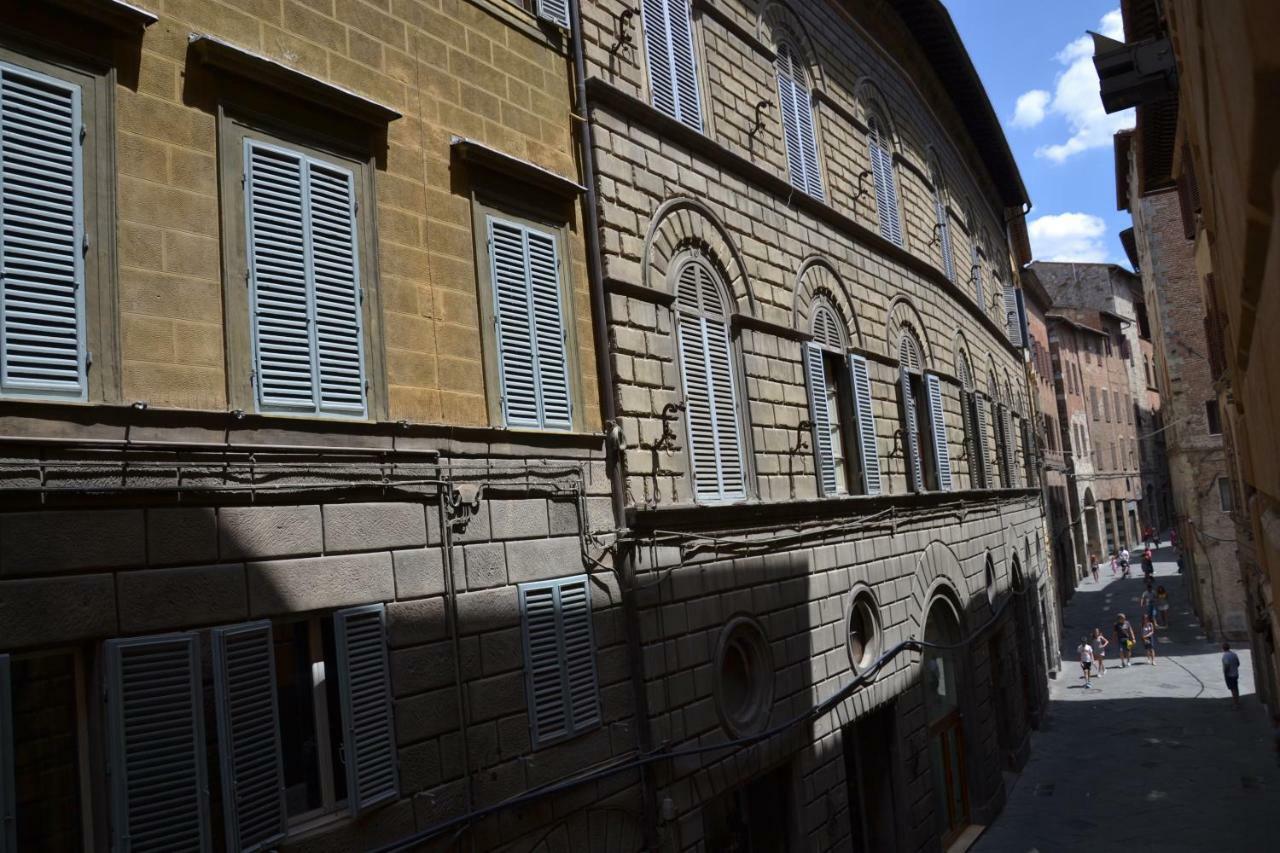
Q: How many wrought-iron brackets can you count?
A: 13